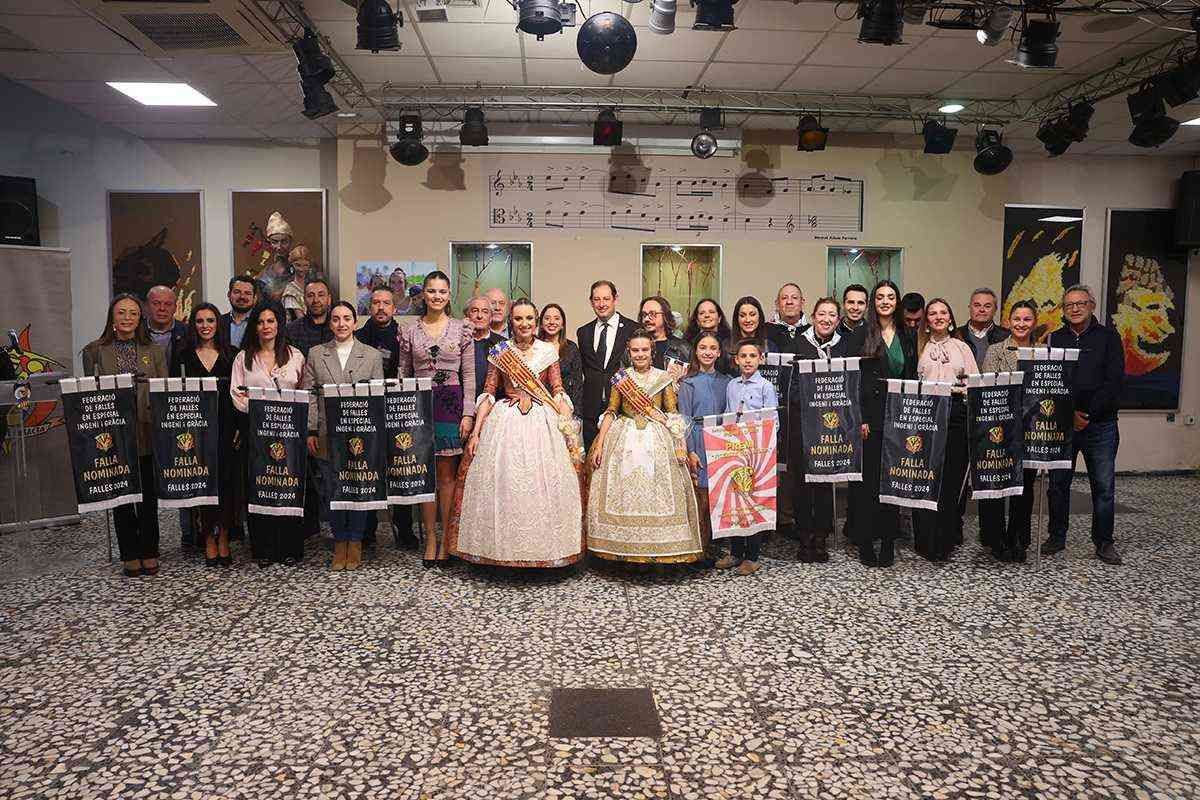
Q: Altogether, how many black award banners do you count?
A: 10